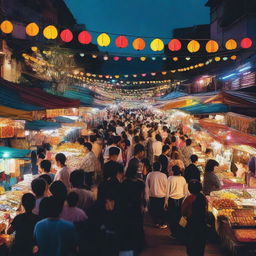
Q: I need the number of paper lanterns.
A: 14